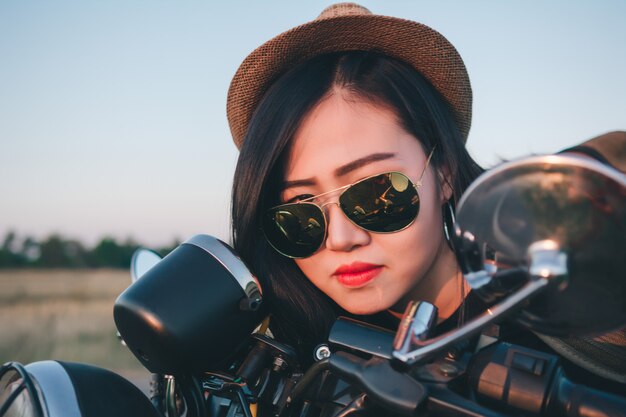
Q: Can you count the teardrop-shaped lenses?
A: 2